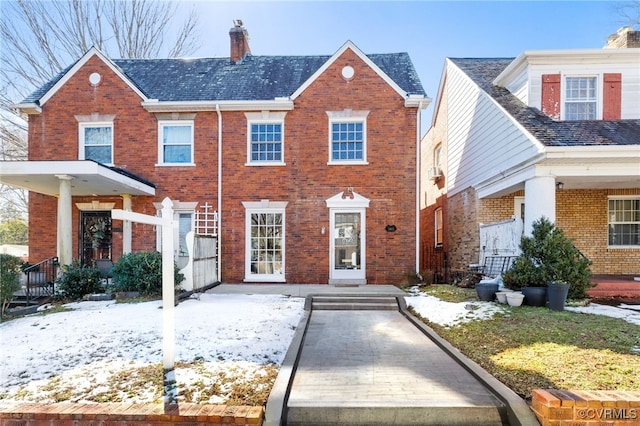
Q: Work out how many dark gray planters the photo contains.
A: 3